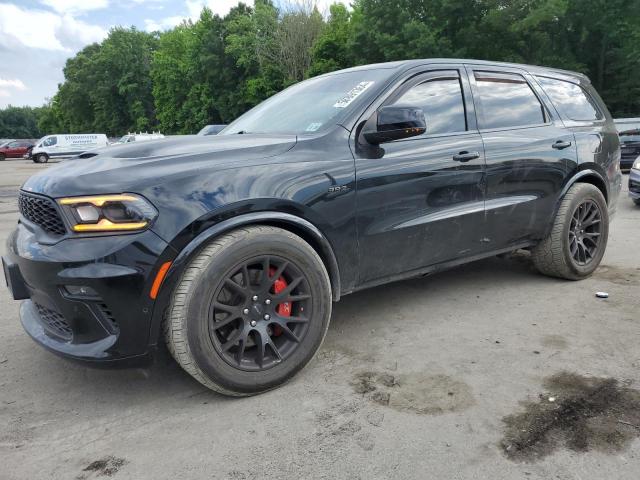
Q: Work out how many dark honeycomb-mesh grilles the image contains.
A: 2